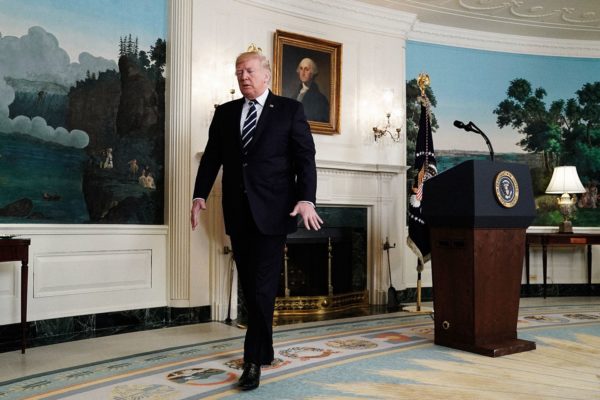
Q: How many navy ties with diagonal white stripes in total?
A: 1